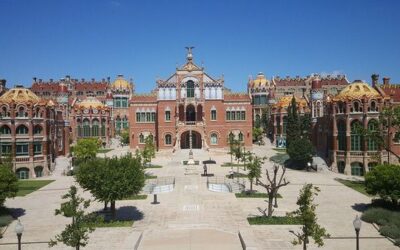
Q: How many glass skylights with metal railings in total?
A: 2